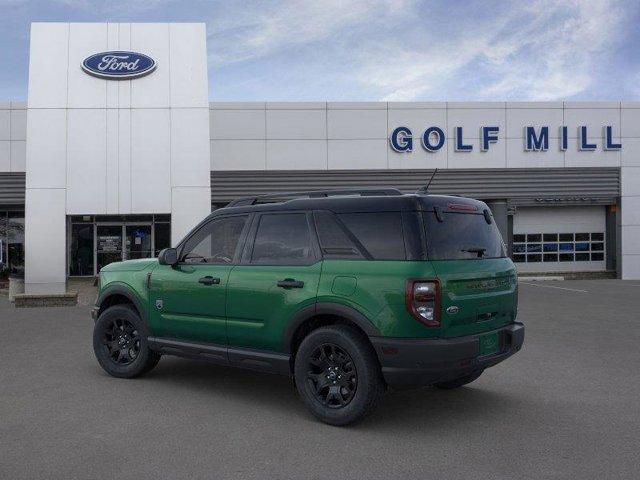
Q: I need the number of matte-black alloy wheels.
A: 2